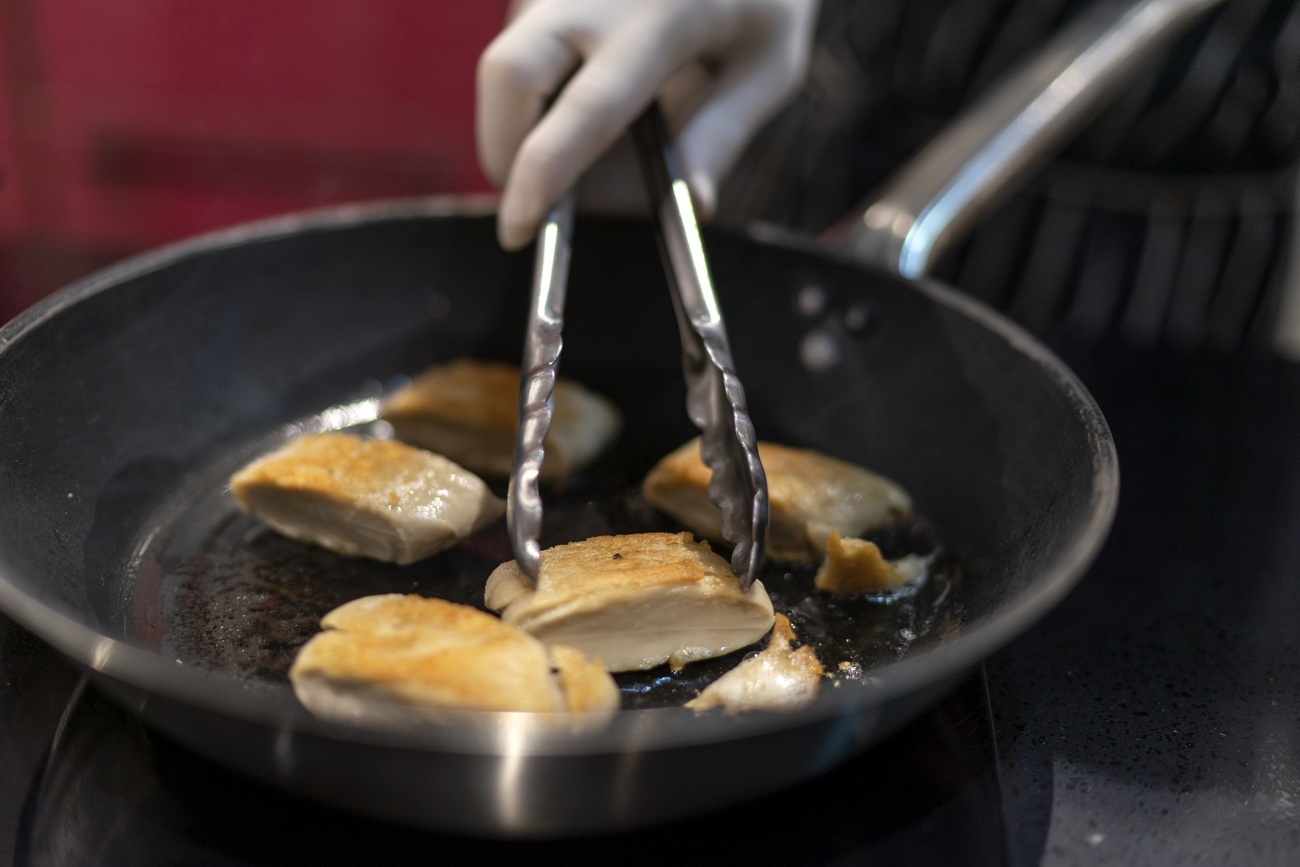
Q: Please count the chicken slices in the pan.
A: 5